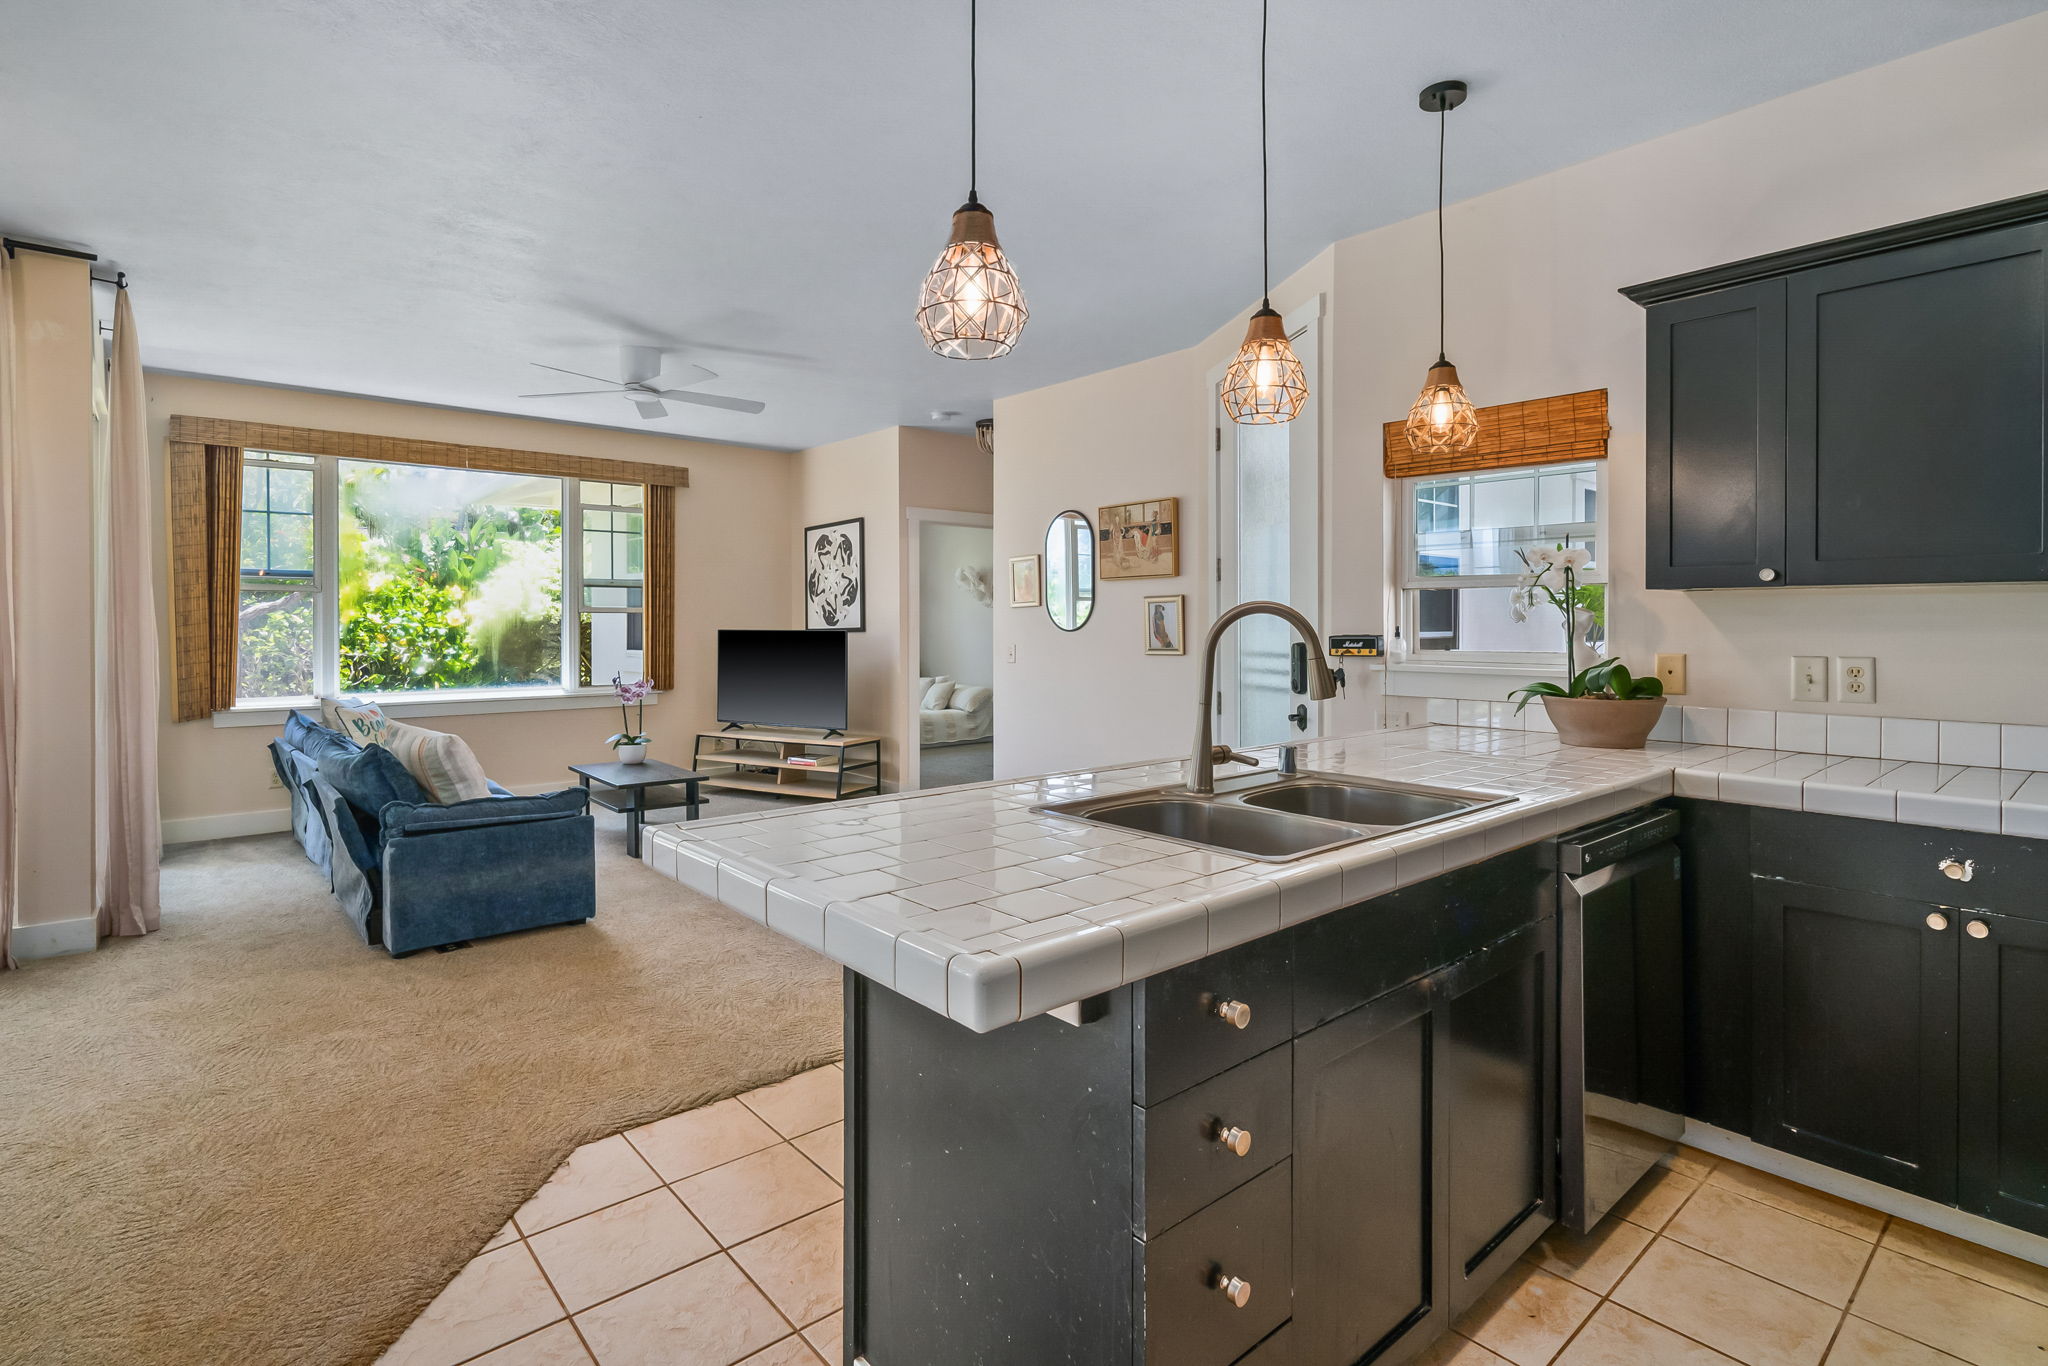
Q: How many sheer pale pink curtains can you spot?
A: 2